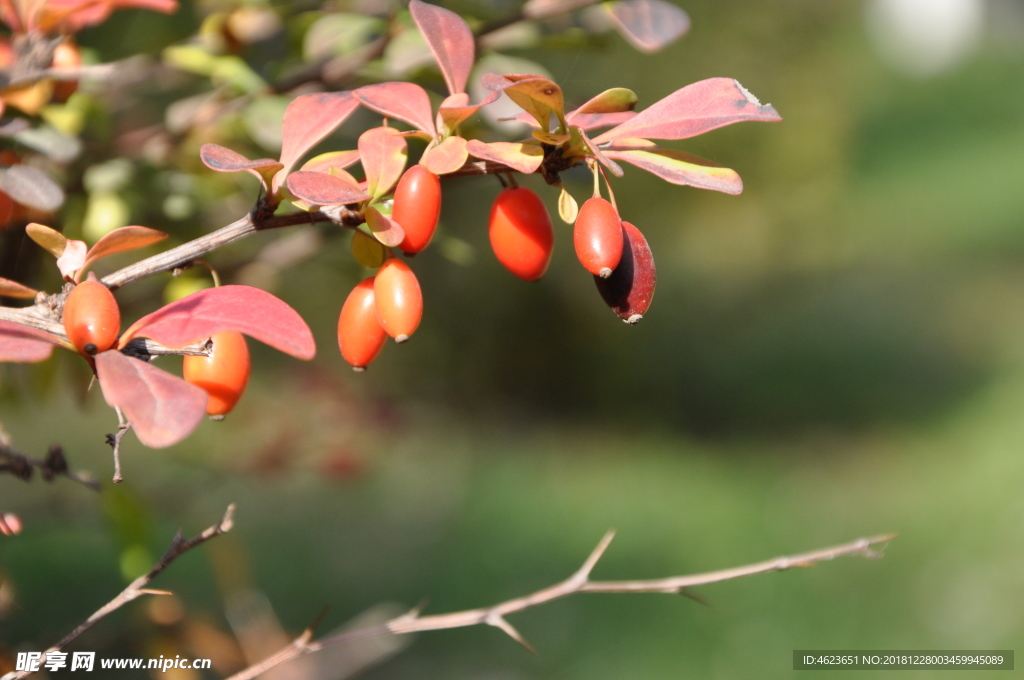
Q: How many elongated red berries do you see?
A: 8